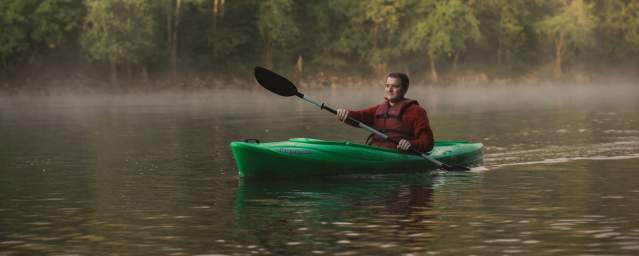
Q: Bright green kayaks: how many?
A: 1